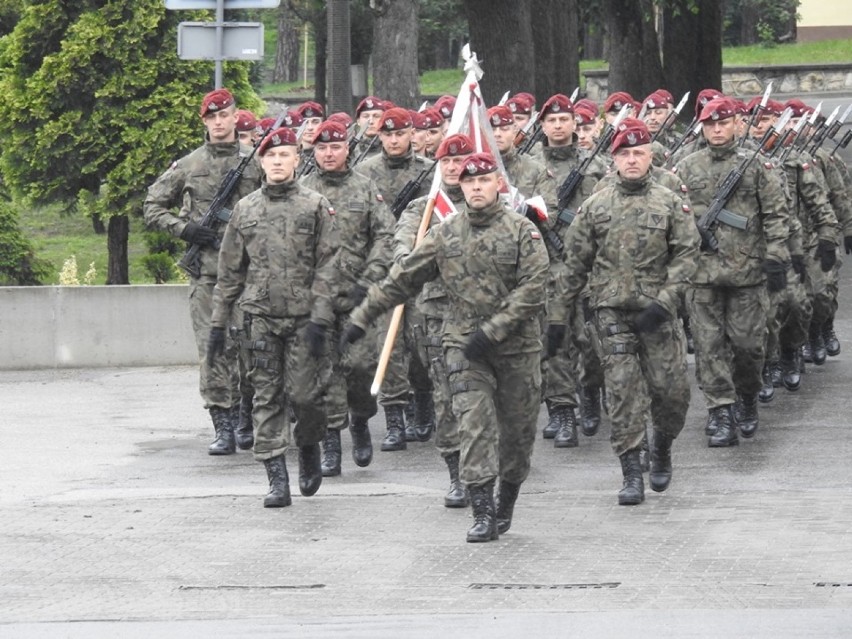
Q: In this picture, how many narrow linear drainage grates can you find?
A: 3